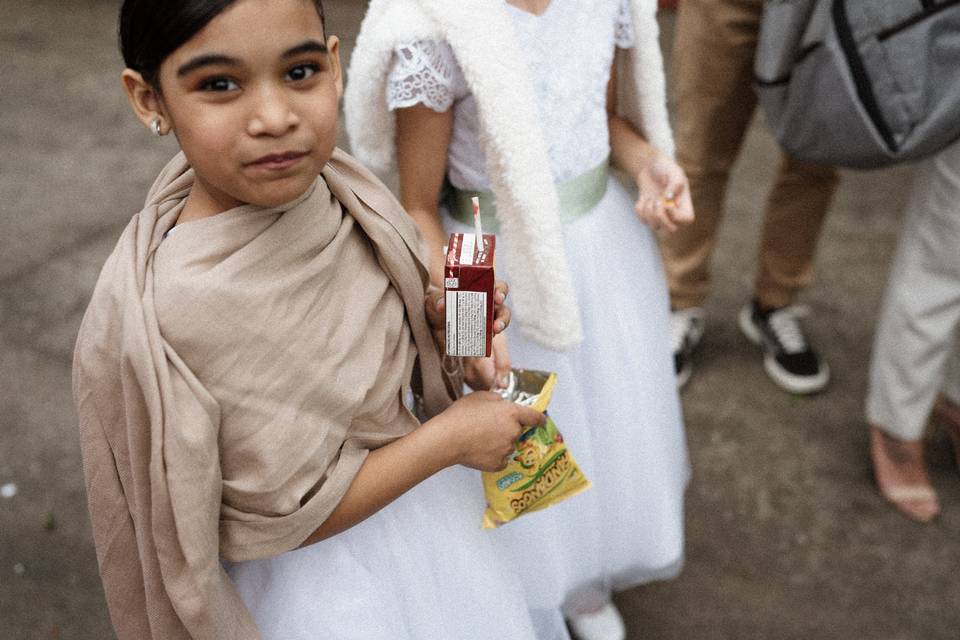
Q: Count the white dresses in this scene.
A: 2